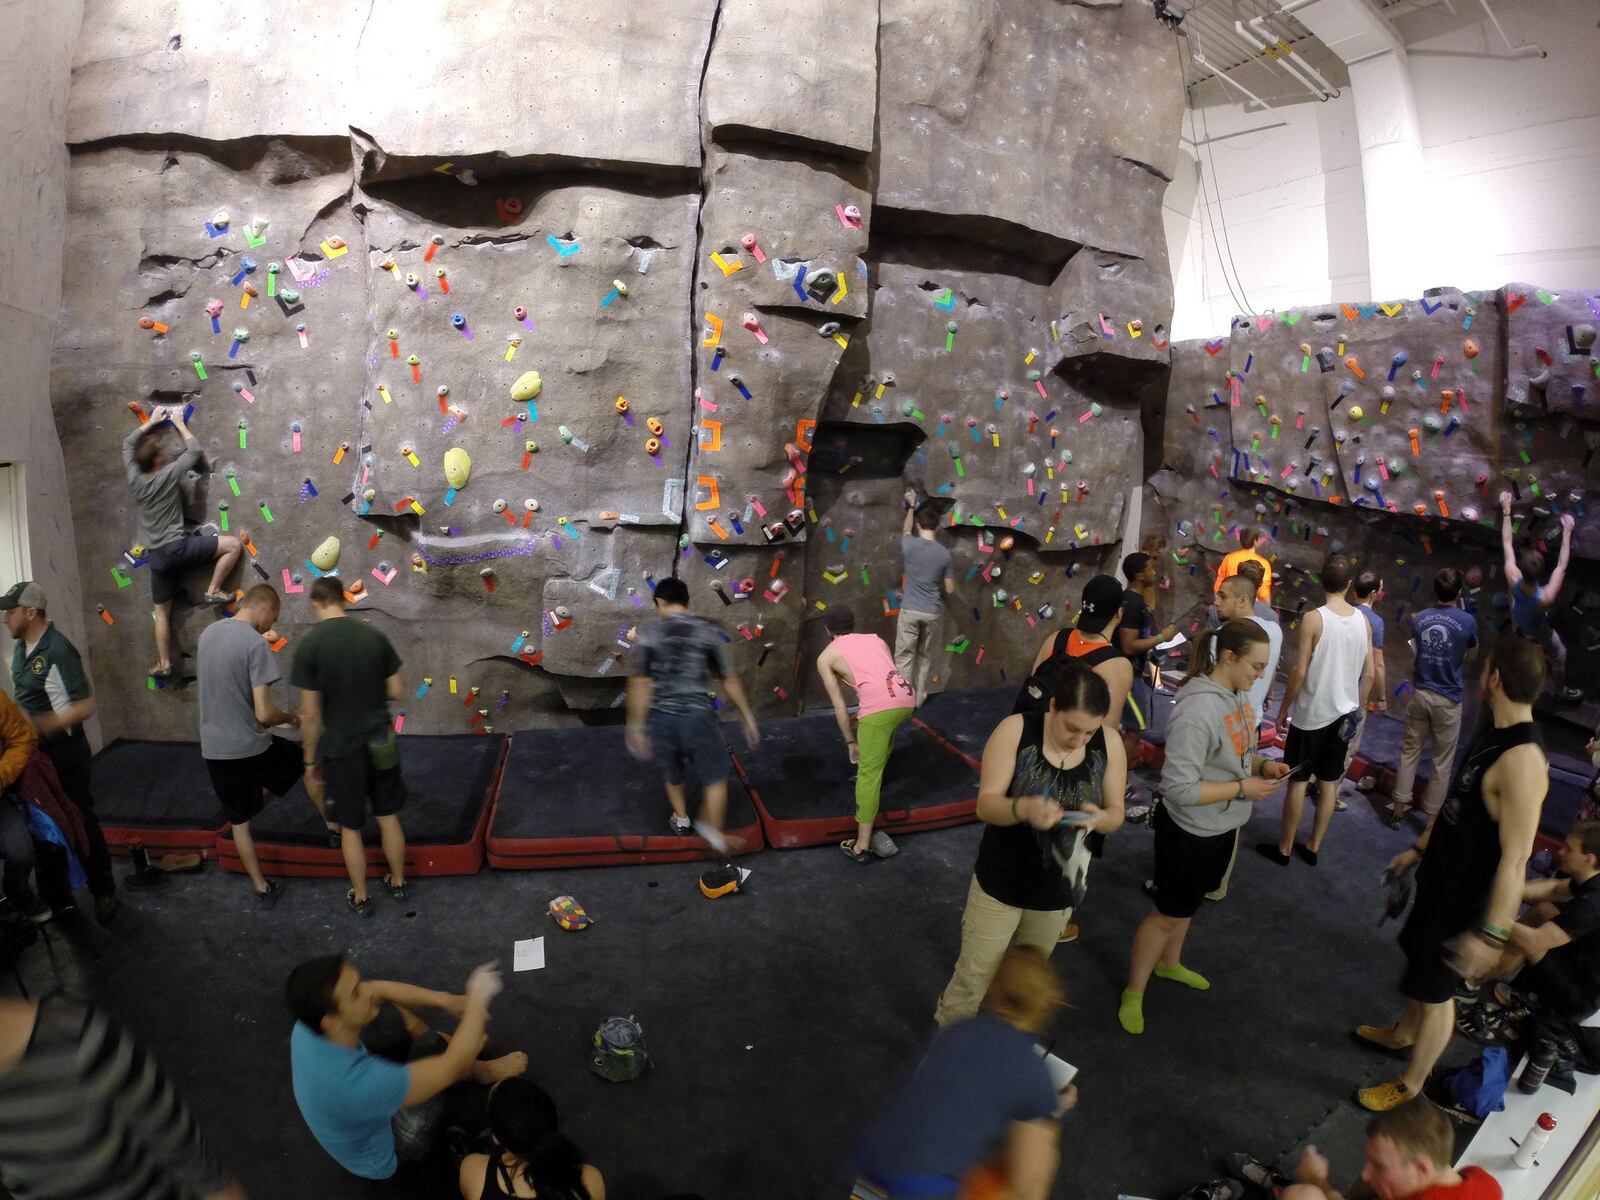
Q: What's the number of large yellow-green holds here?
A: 3